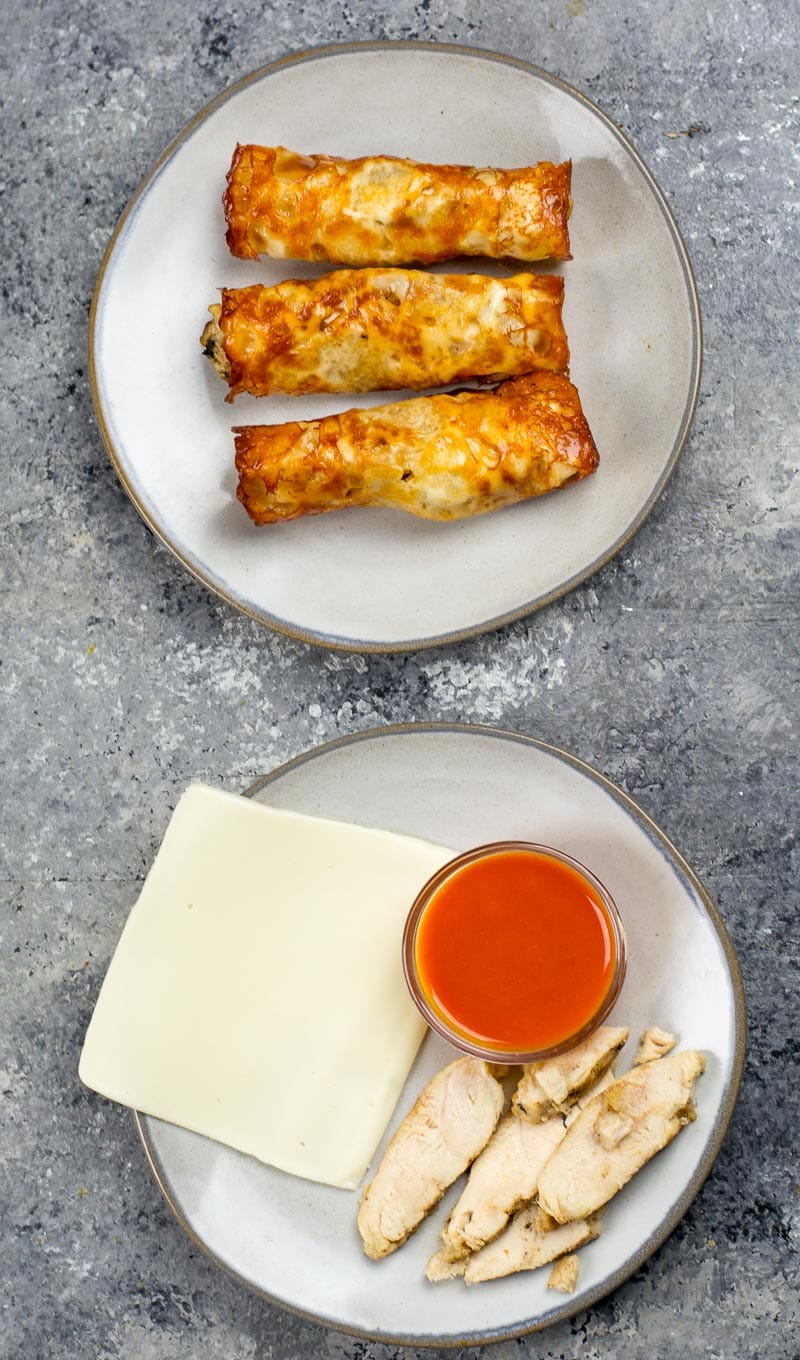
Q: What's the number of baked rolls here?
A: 3